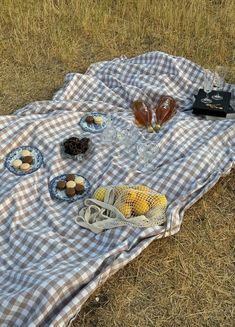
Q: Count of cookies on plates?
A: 12